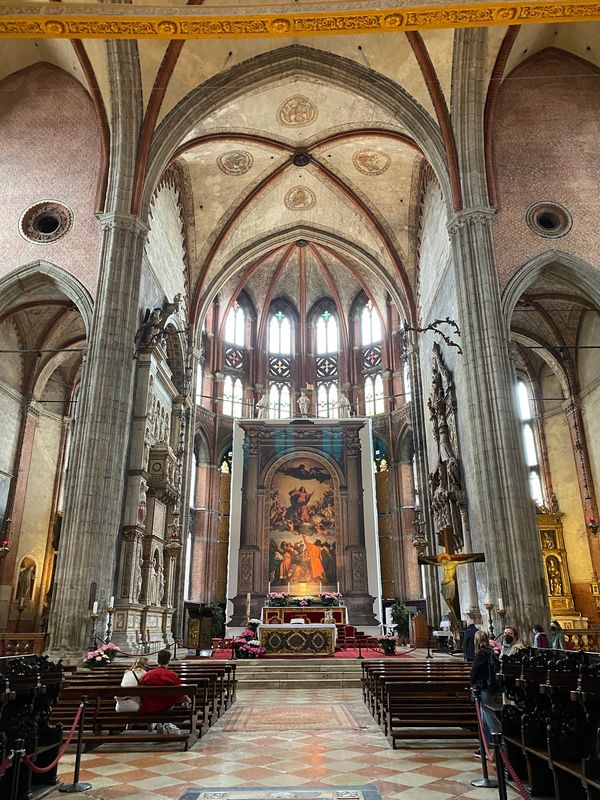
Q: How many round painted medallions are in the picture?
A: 4